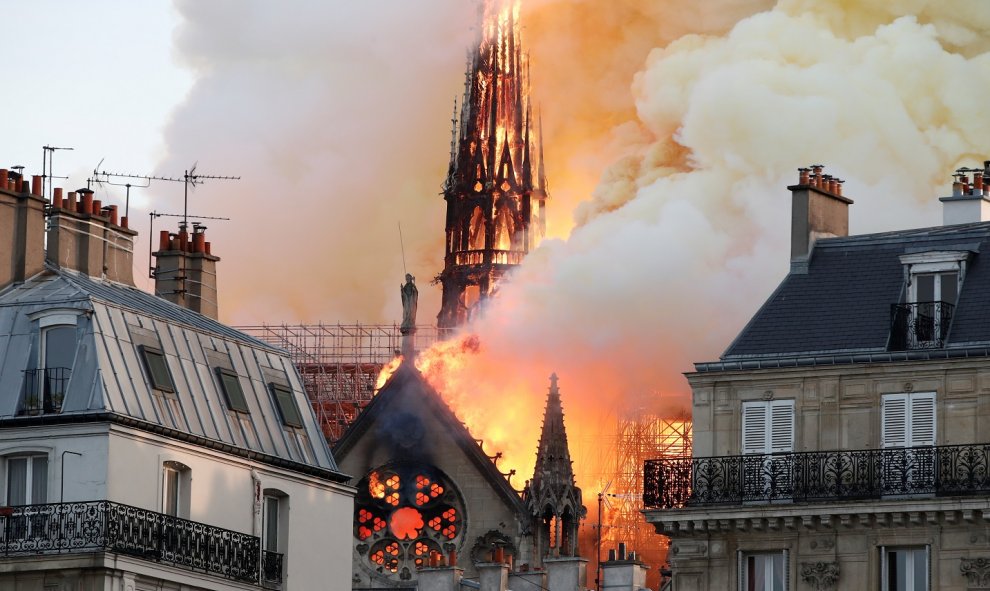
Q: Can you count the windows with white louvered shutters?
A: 2